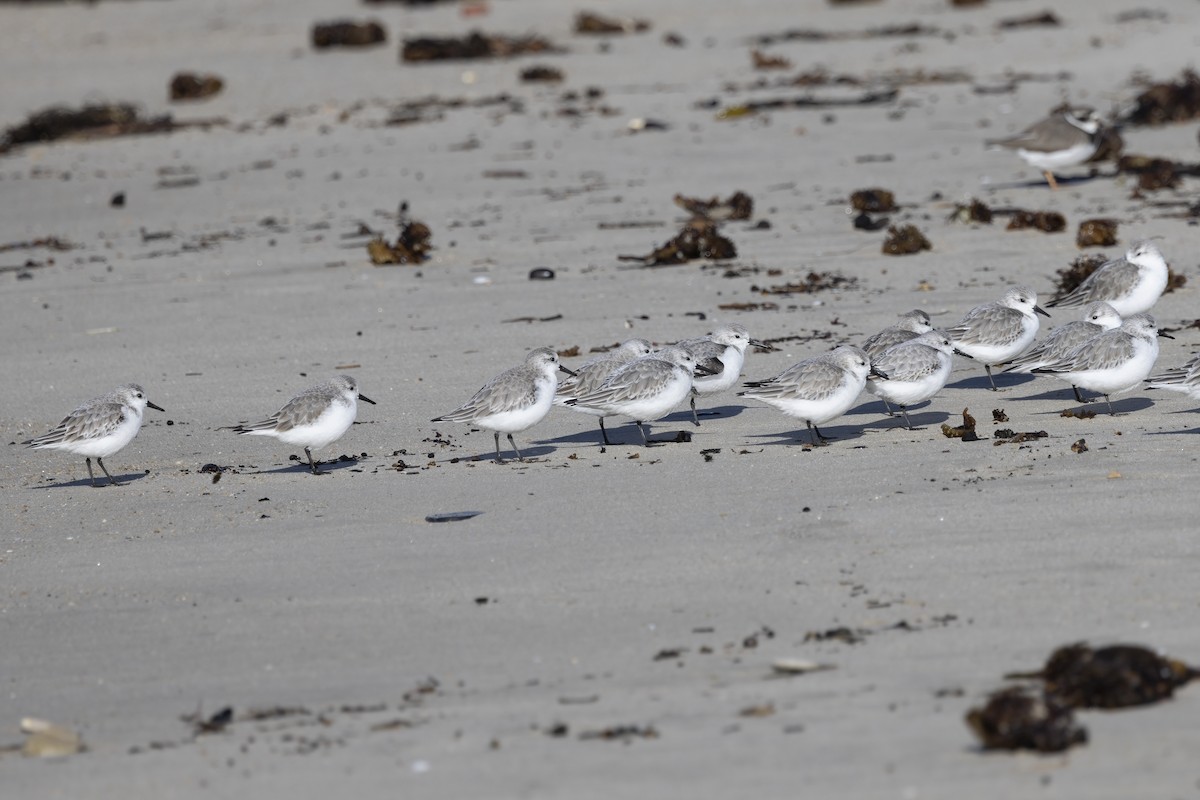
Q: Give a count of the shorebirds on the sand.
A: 15